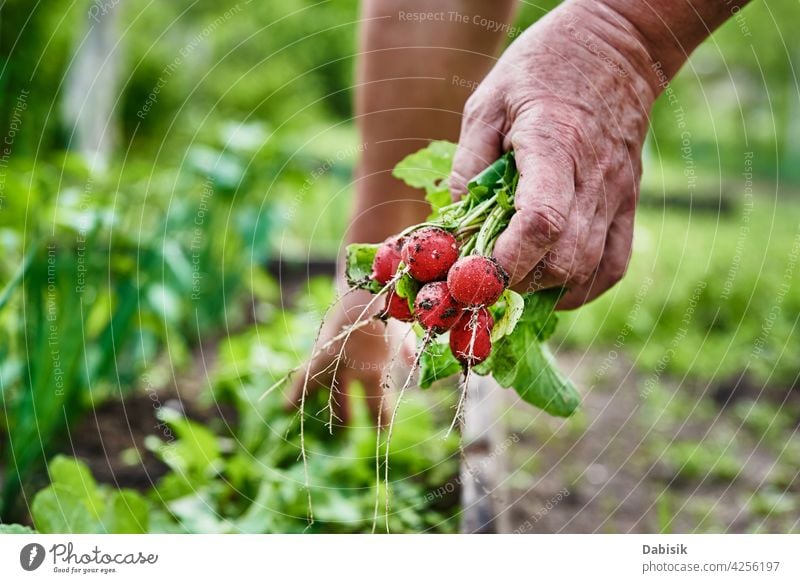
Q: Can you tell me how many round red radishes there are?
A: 6